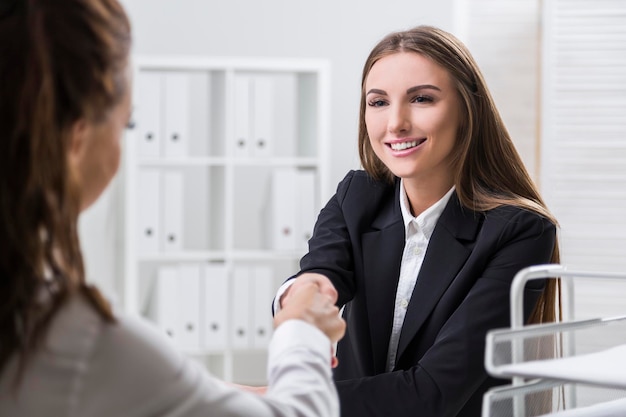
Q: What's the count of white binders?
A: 13